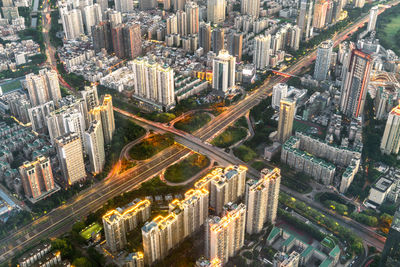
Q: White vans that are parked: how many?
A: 0